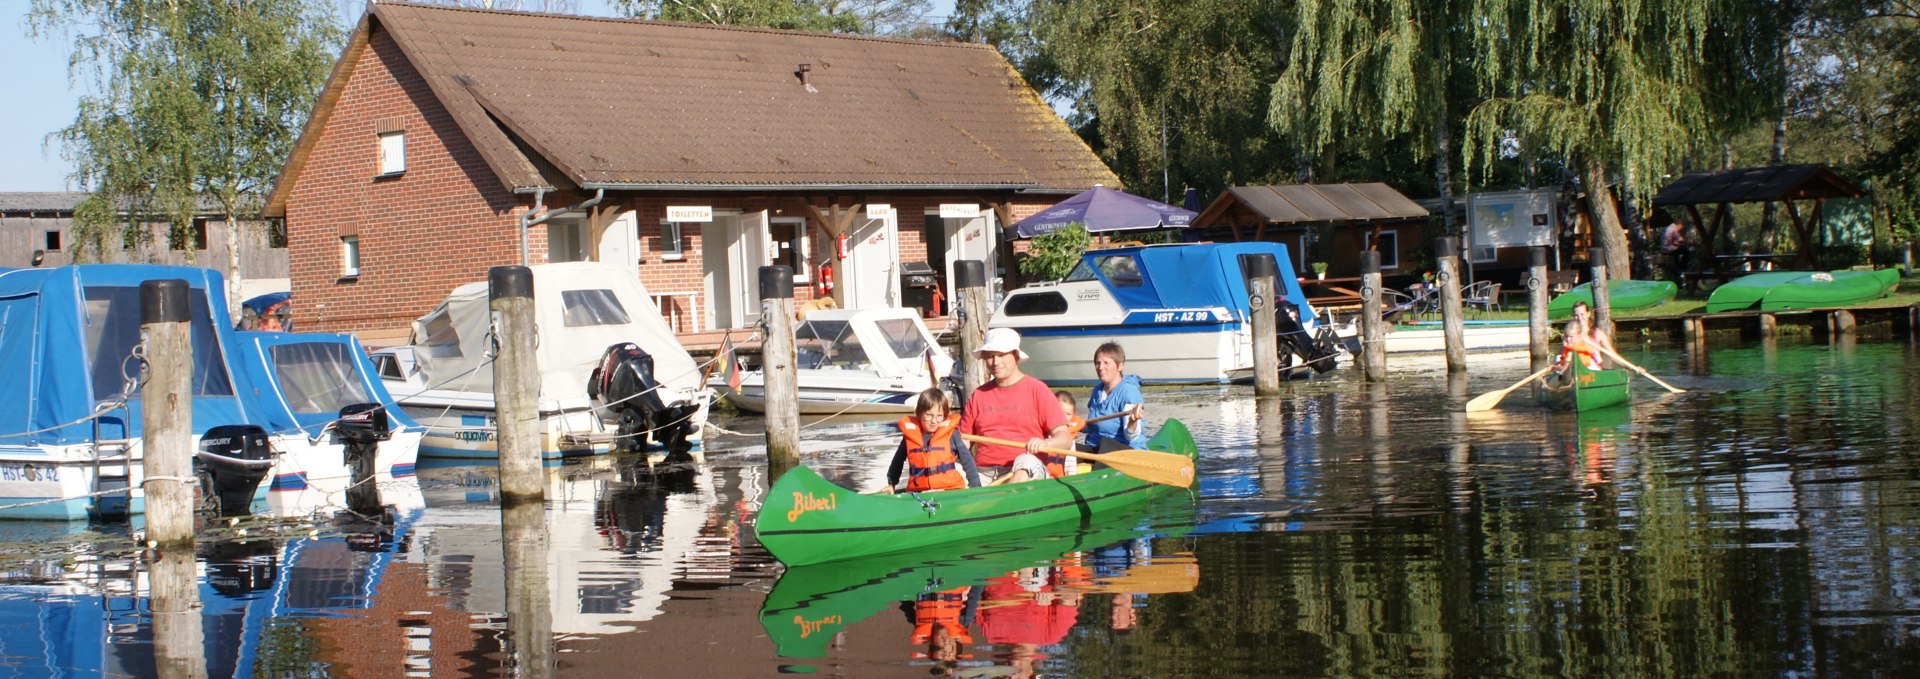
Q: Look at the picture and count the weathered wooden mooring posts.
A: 9